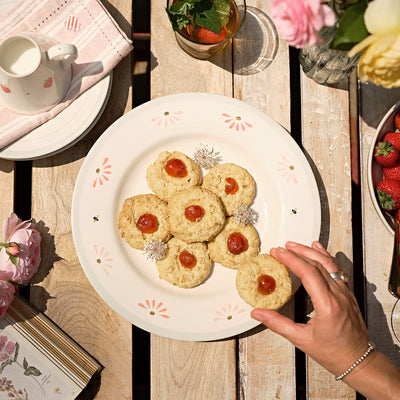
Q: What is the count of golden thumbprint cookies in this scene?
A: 7